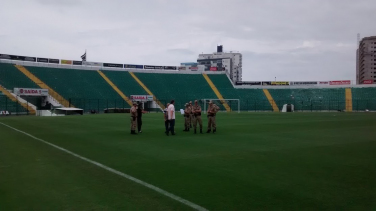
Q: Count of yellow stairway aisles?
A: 7